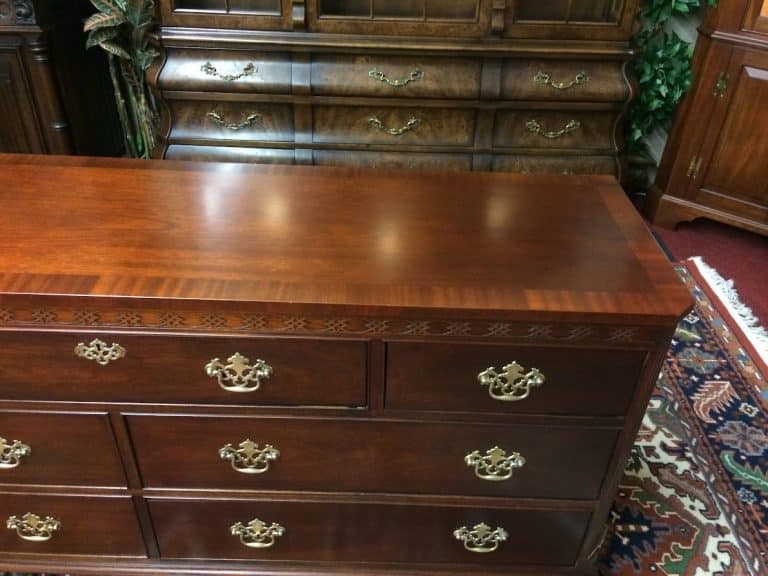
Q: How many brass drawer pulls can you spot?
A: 14